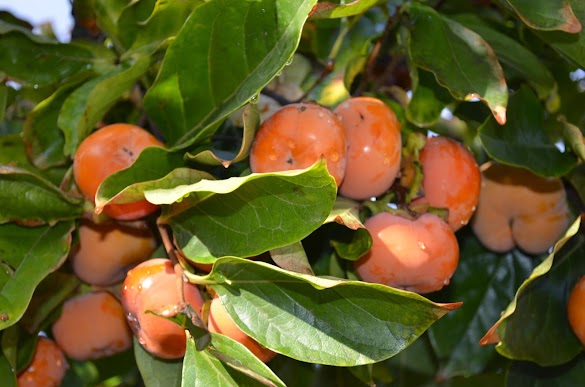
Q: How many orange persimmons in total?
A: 12